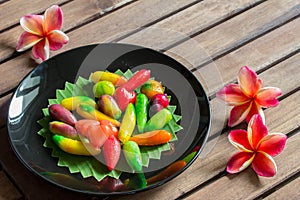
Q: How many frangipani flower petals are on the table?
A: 15